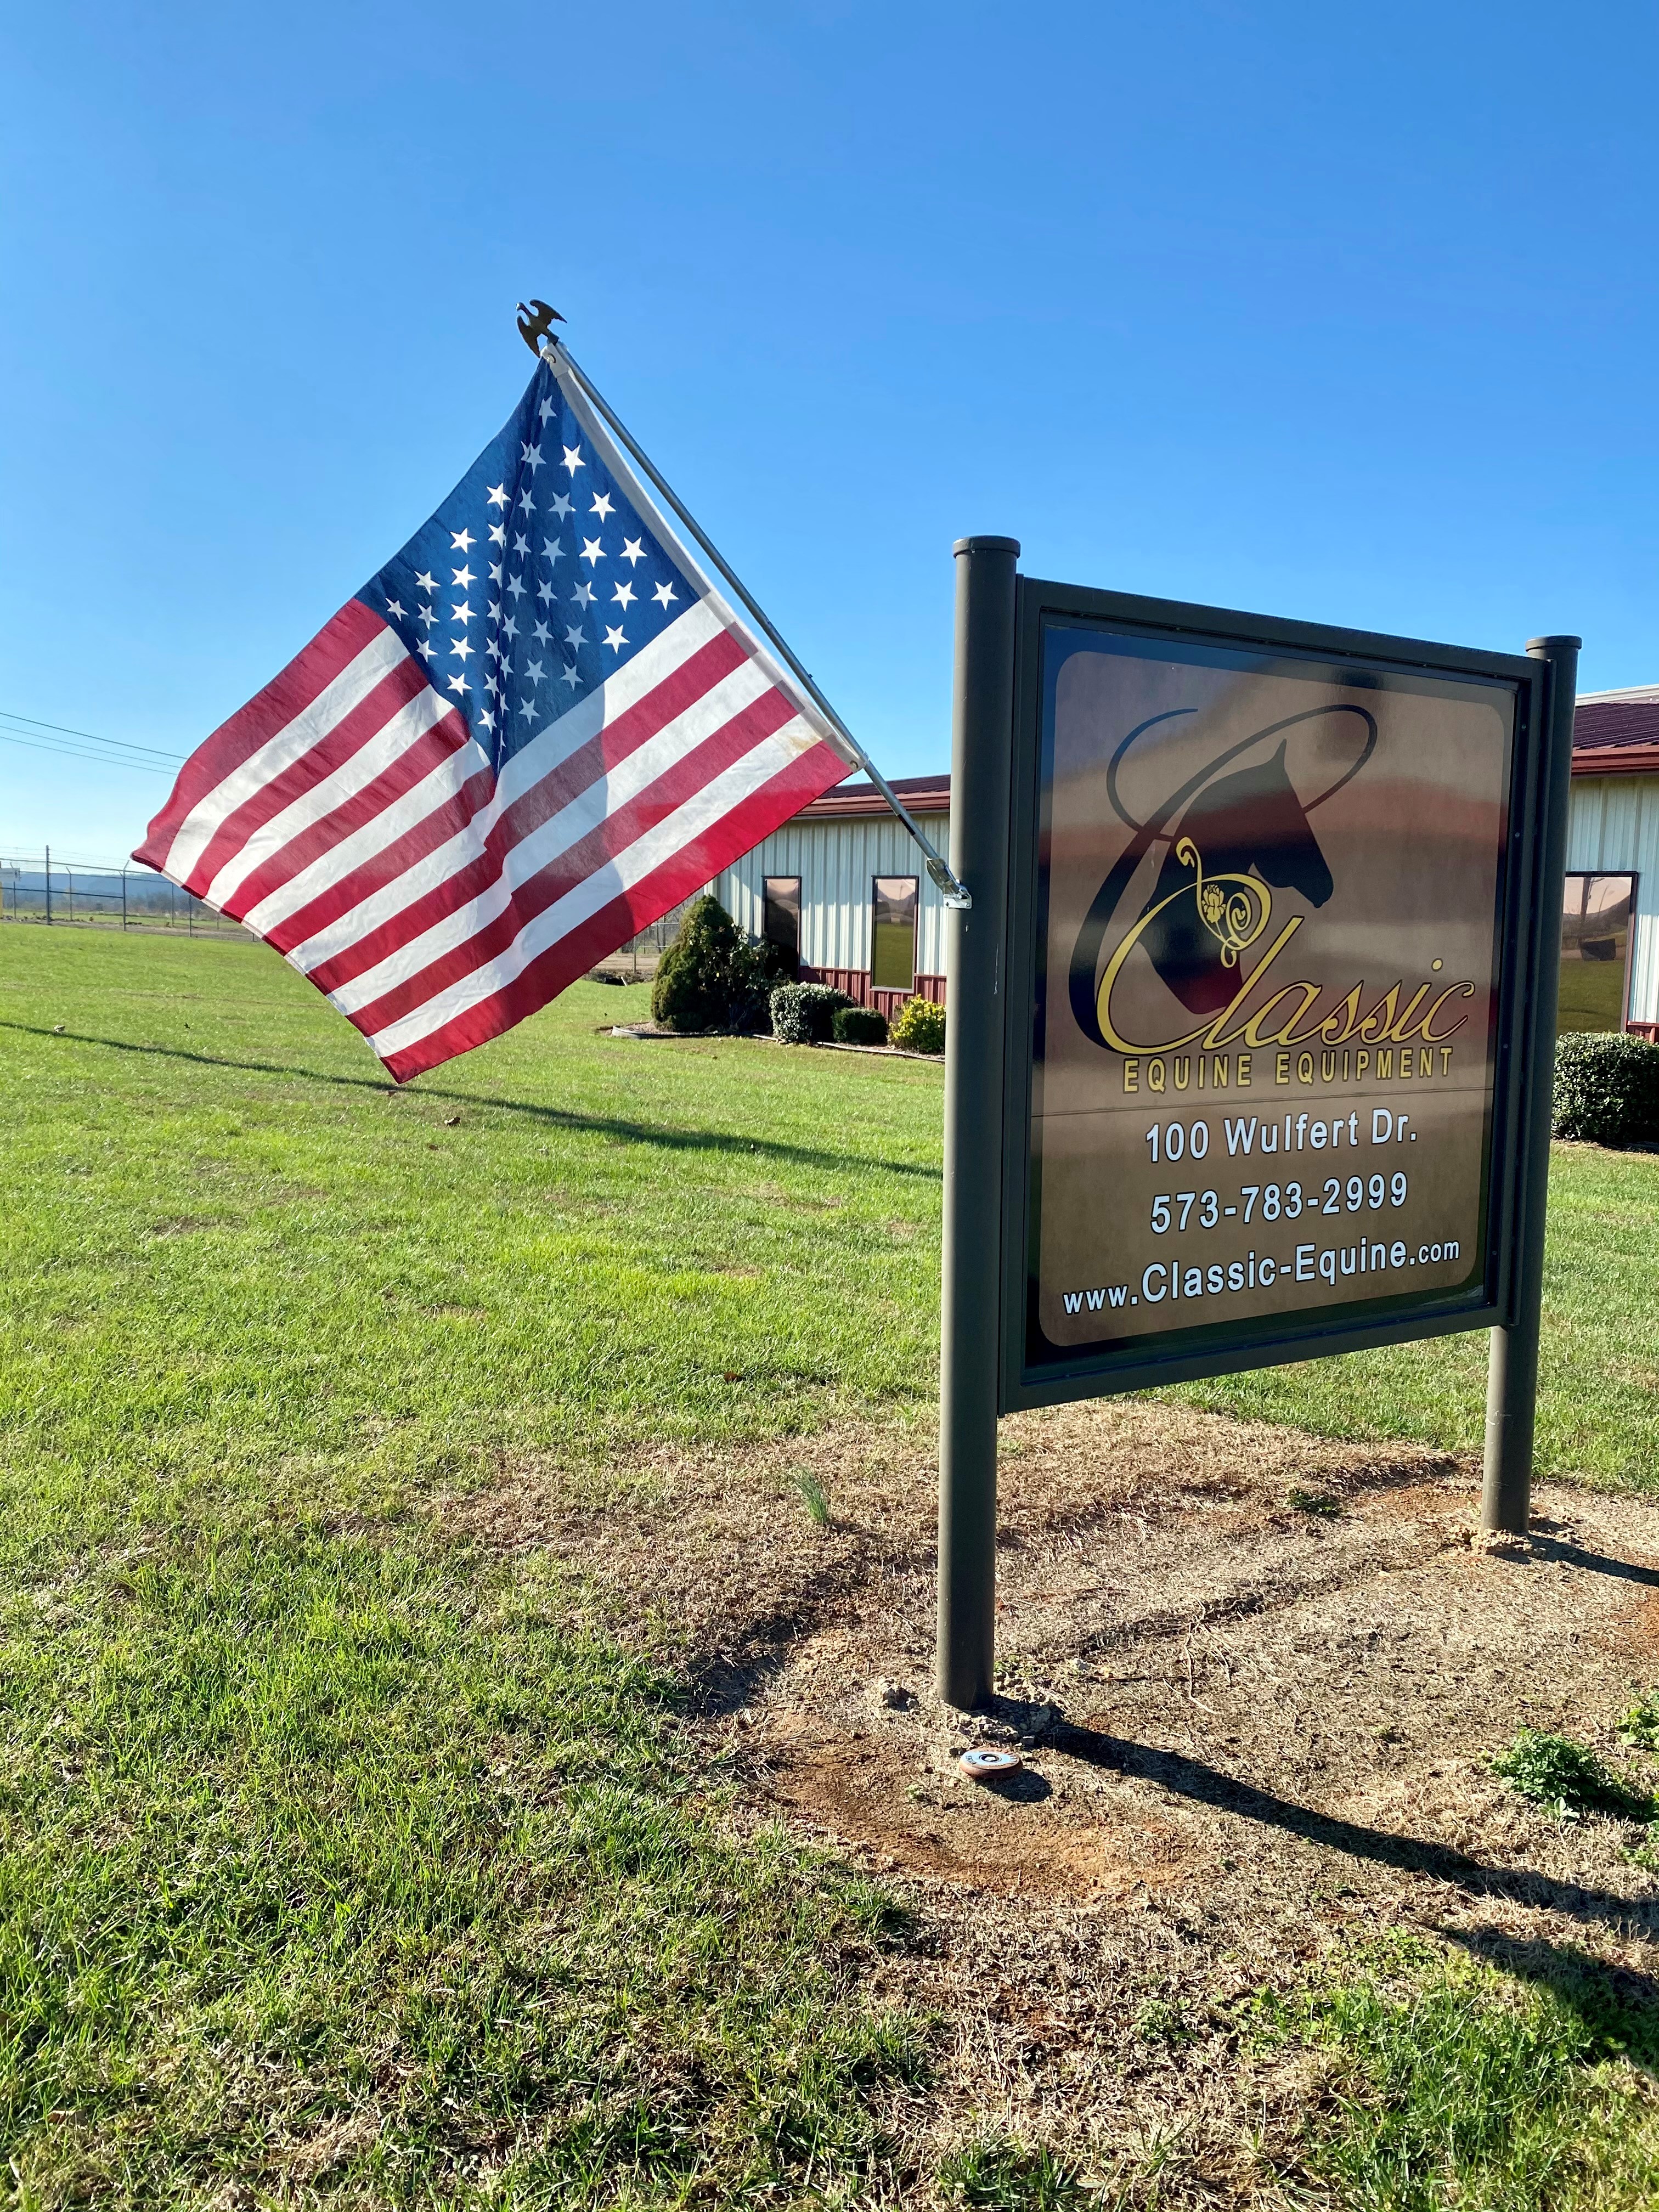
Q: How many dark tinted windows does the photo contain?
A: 3